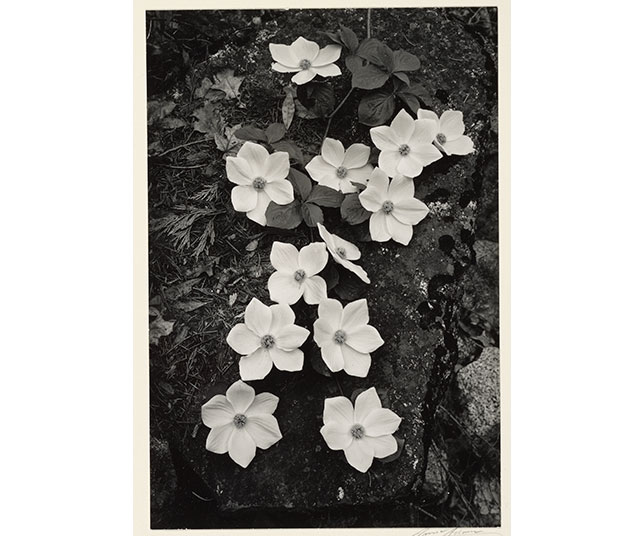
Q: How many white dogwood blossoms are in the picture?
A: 12